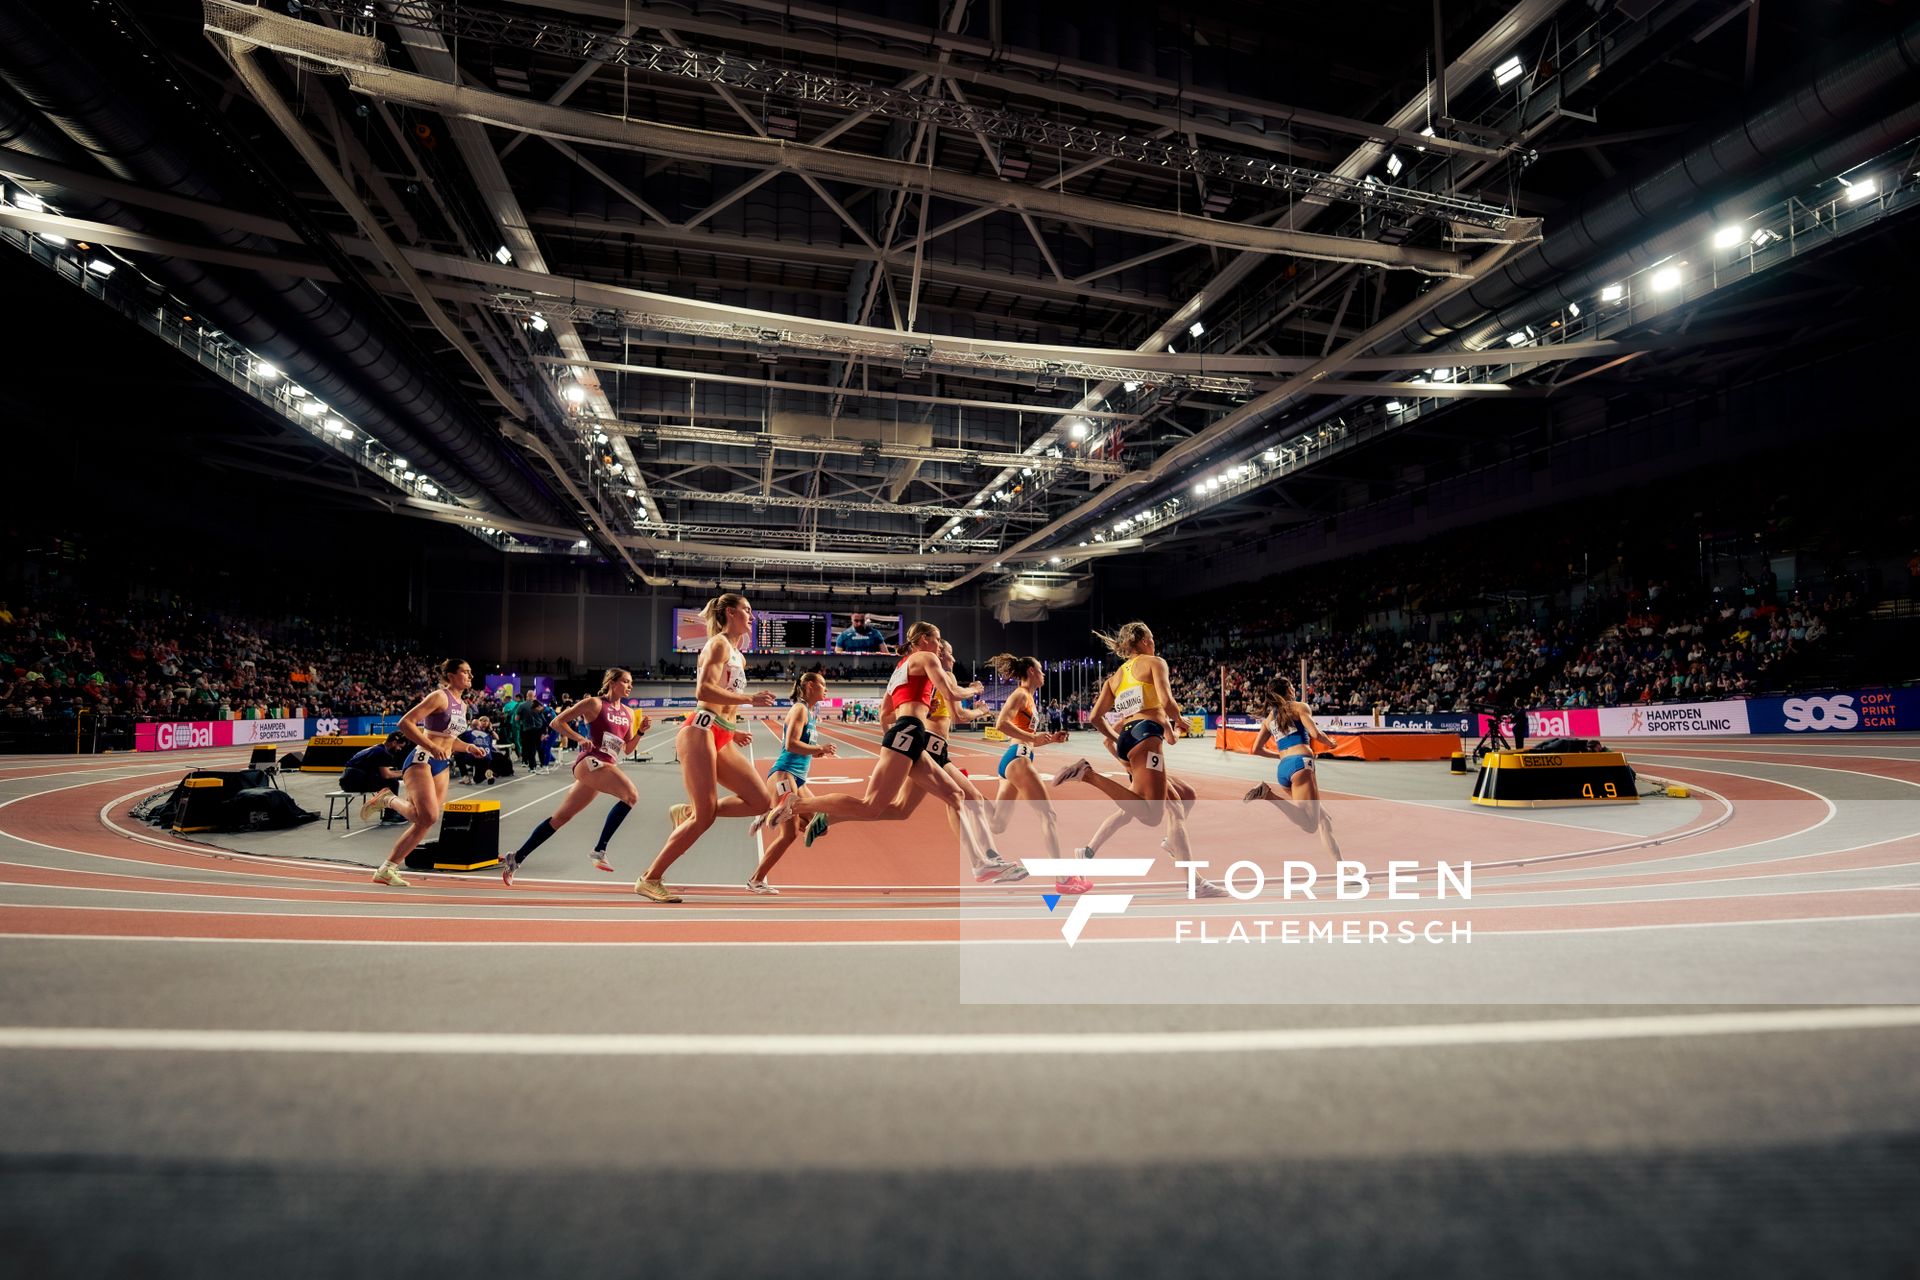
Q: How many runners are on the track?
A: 10